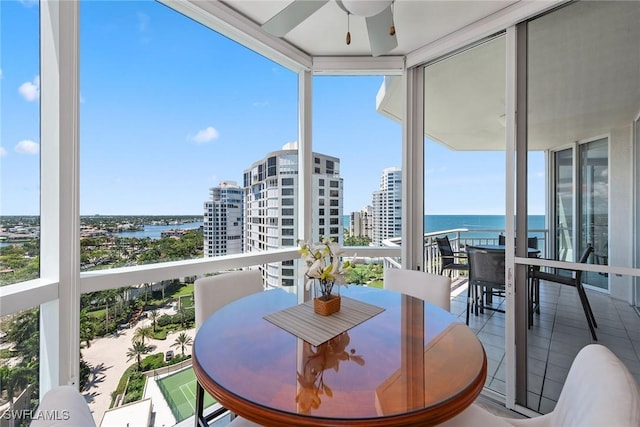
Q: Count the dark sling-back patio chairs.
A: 4